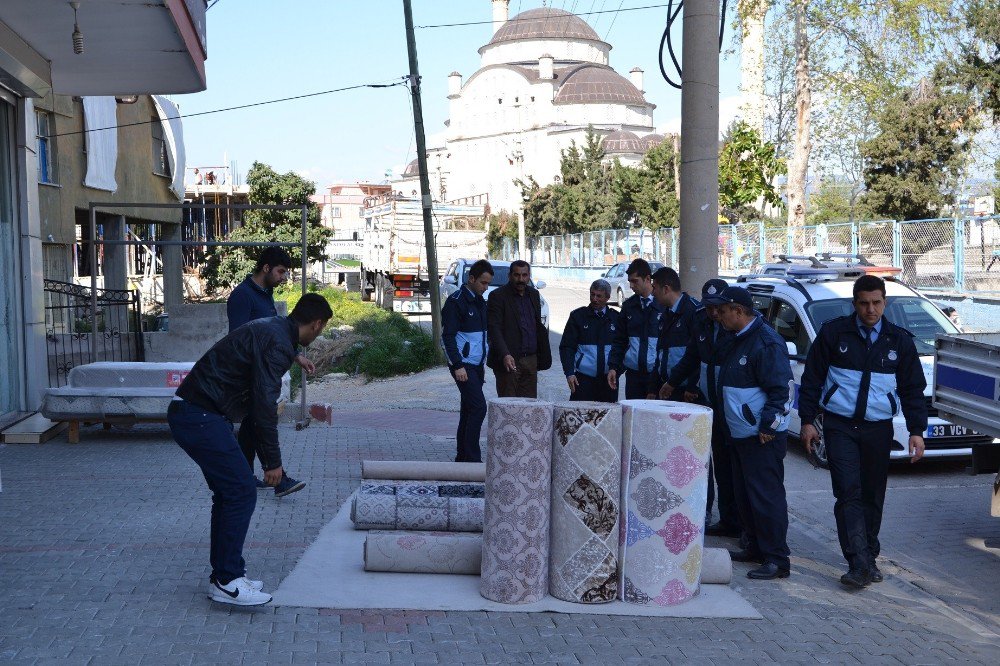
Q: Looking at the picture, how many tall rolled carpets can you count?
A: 3